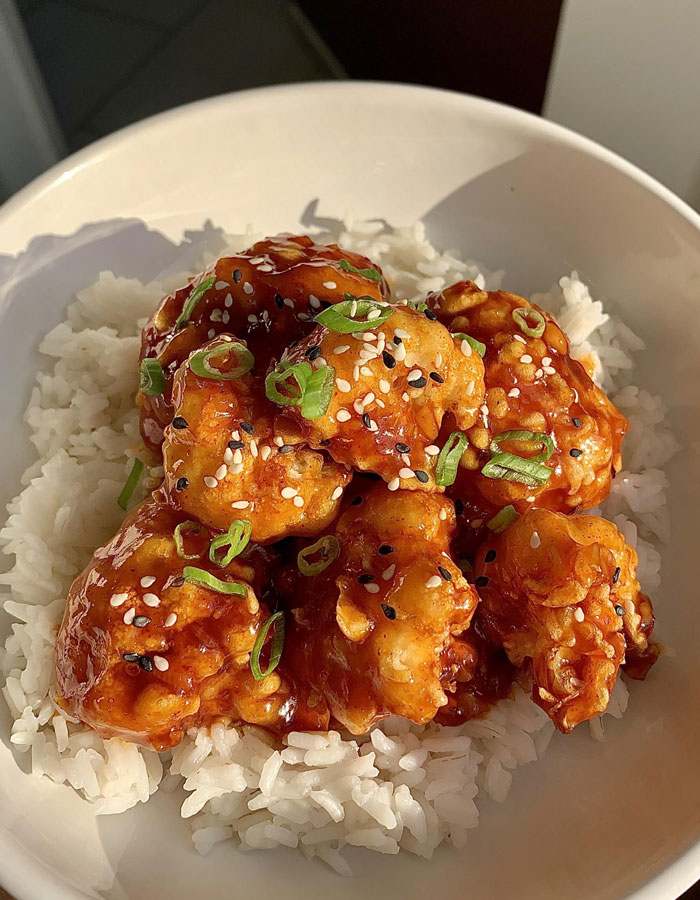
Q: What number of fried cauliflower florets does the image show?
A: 7